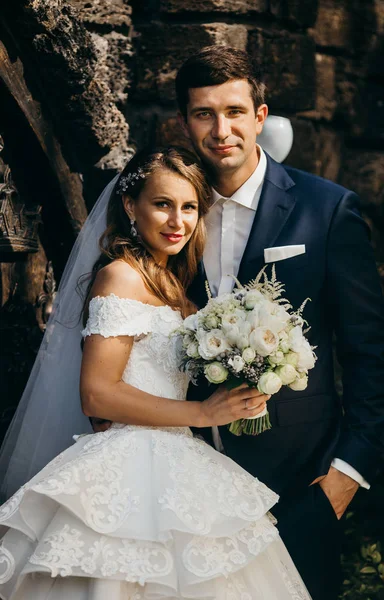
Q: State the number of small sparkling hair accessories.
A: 1